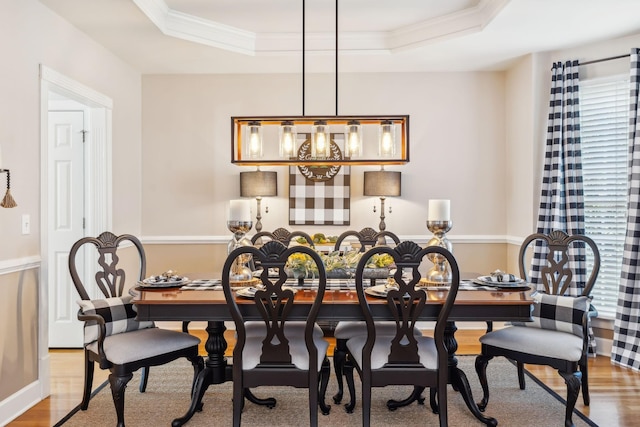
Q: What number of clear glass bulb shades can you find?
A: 5